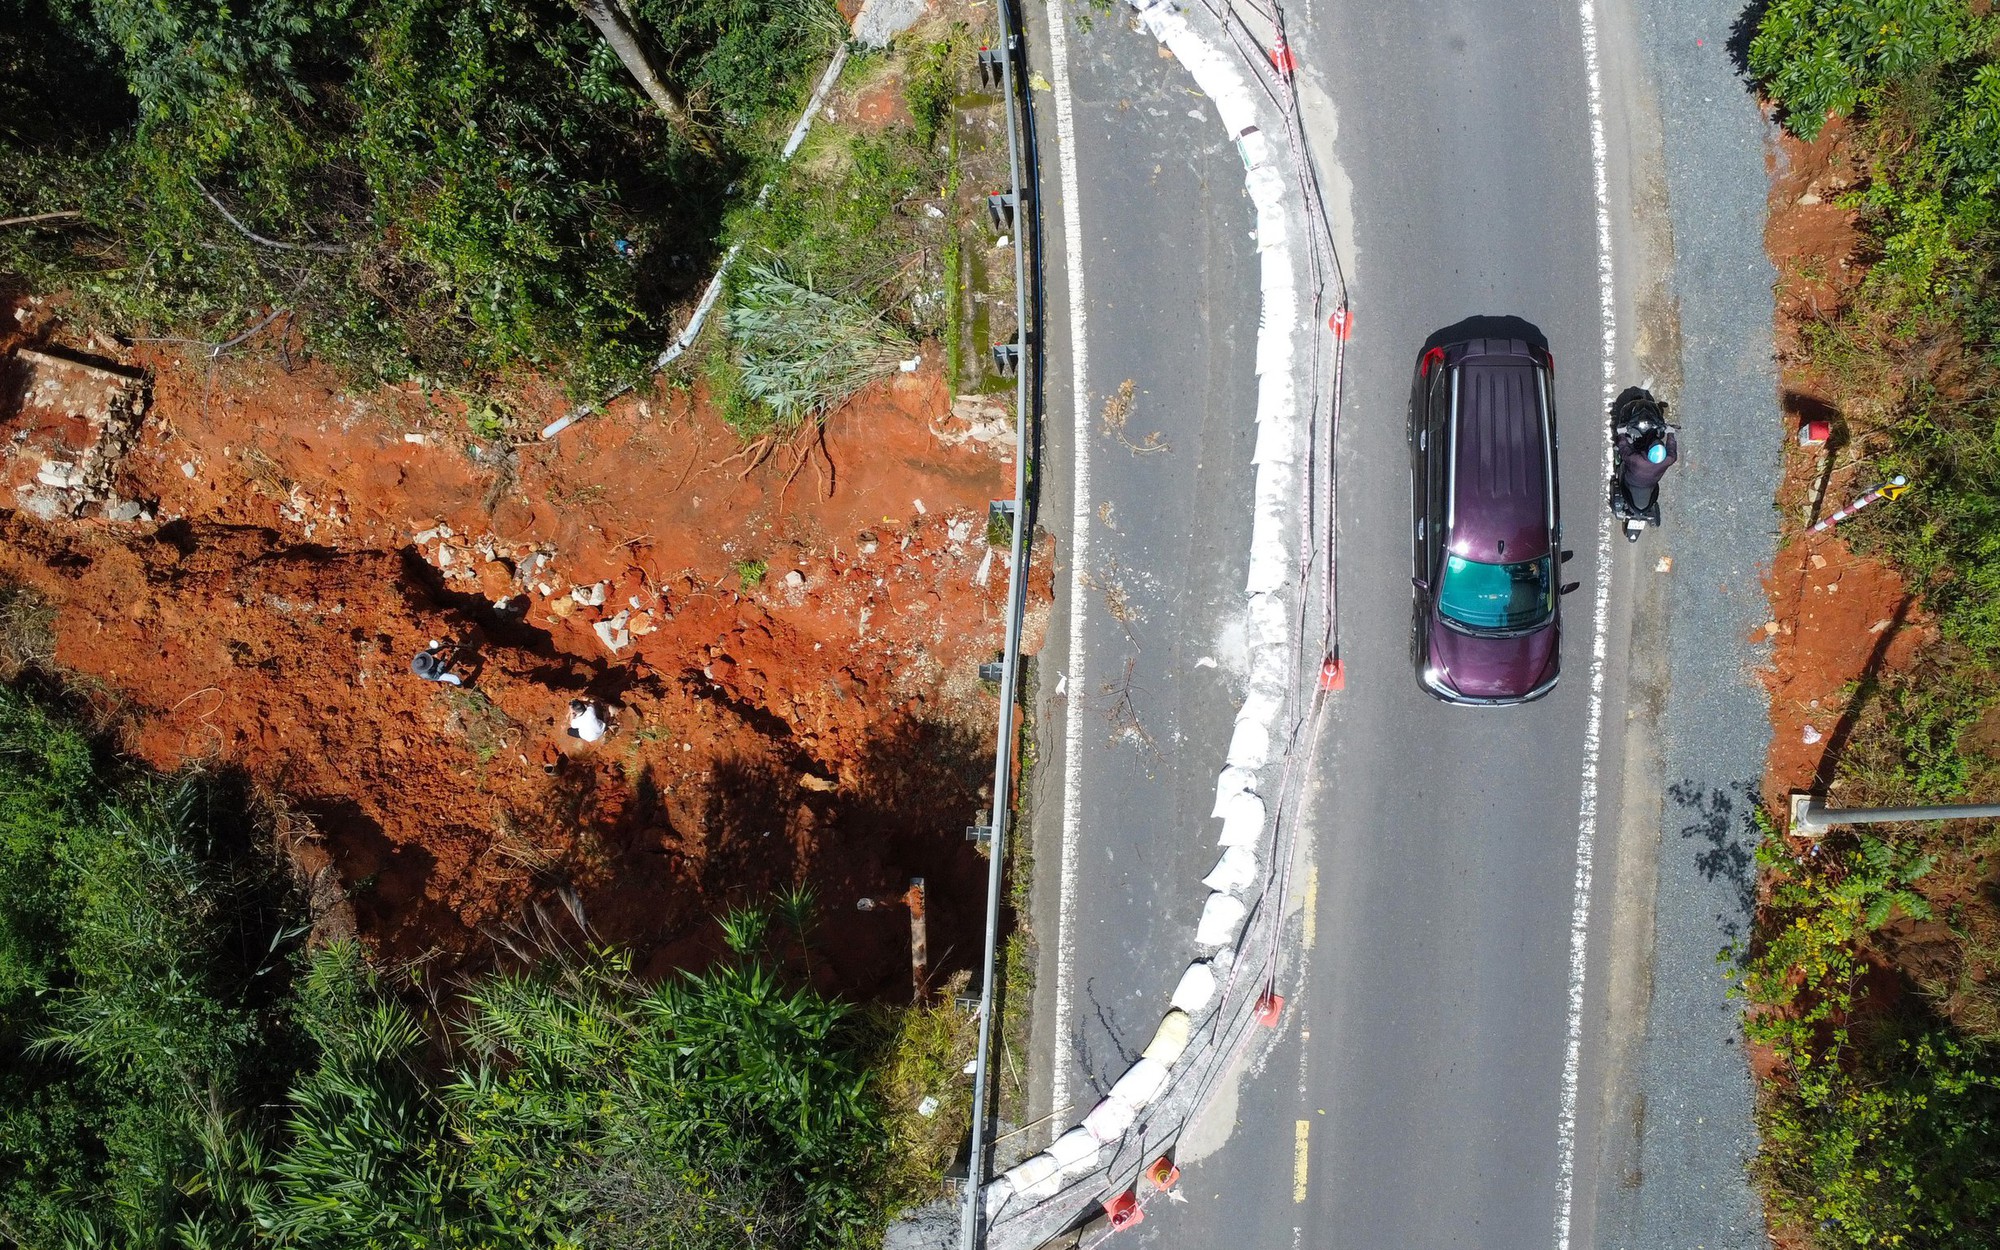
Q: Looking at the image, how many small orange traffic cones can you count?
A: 6